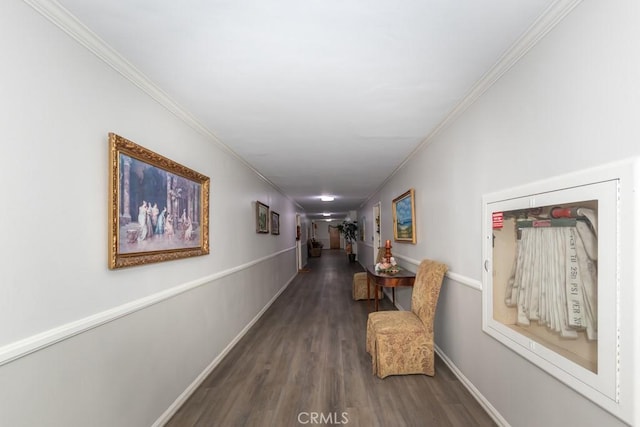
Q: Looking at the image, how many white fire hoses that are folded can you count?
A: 1